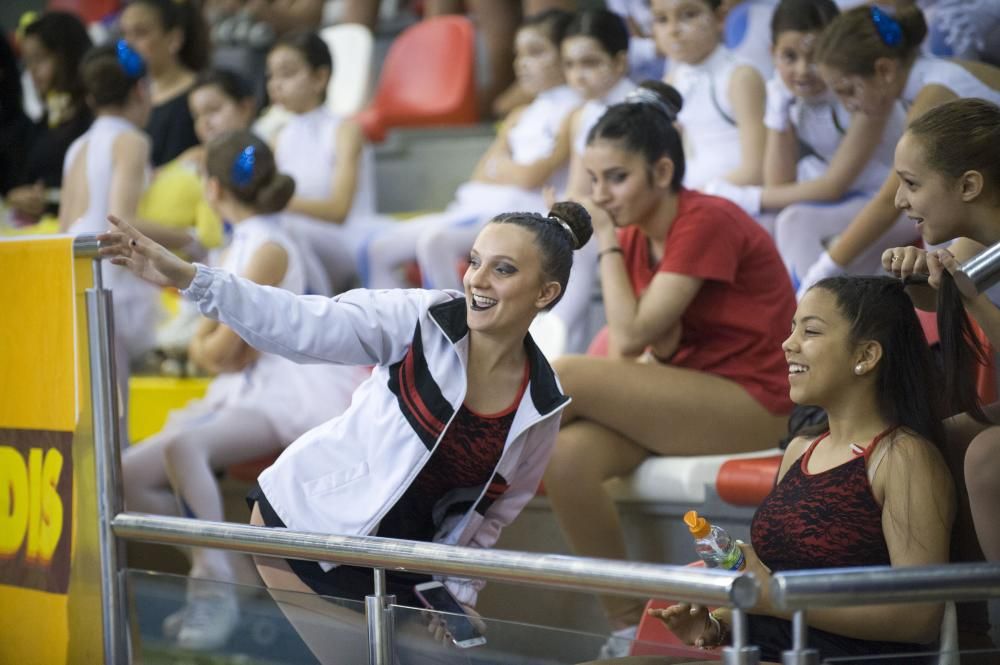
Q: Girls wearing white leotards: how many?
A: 8